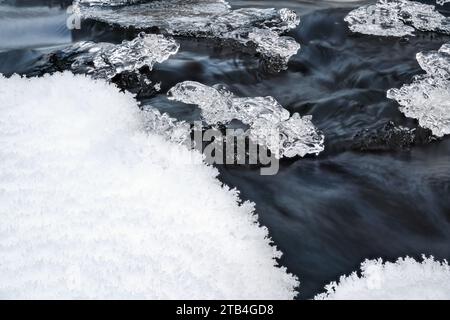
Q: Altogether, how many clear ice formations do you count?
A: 5